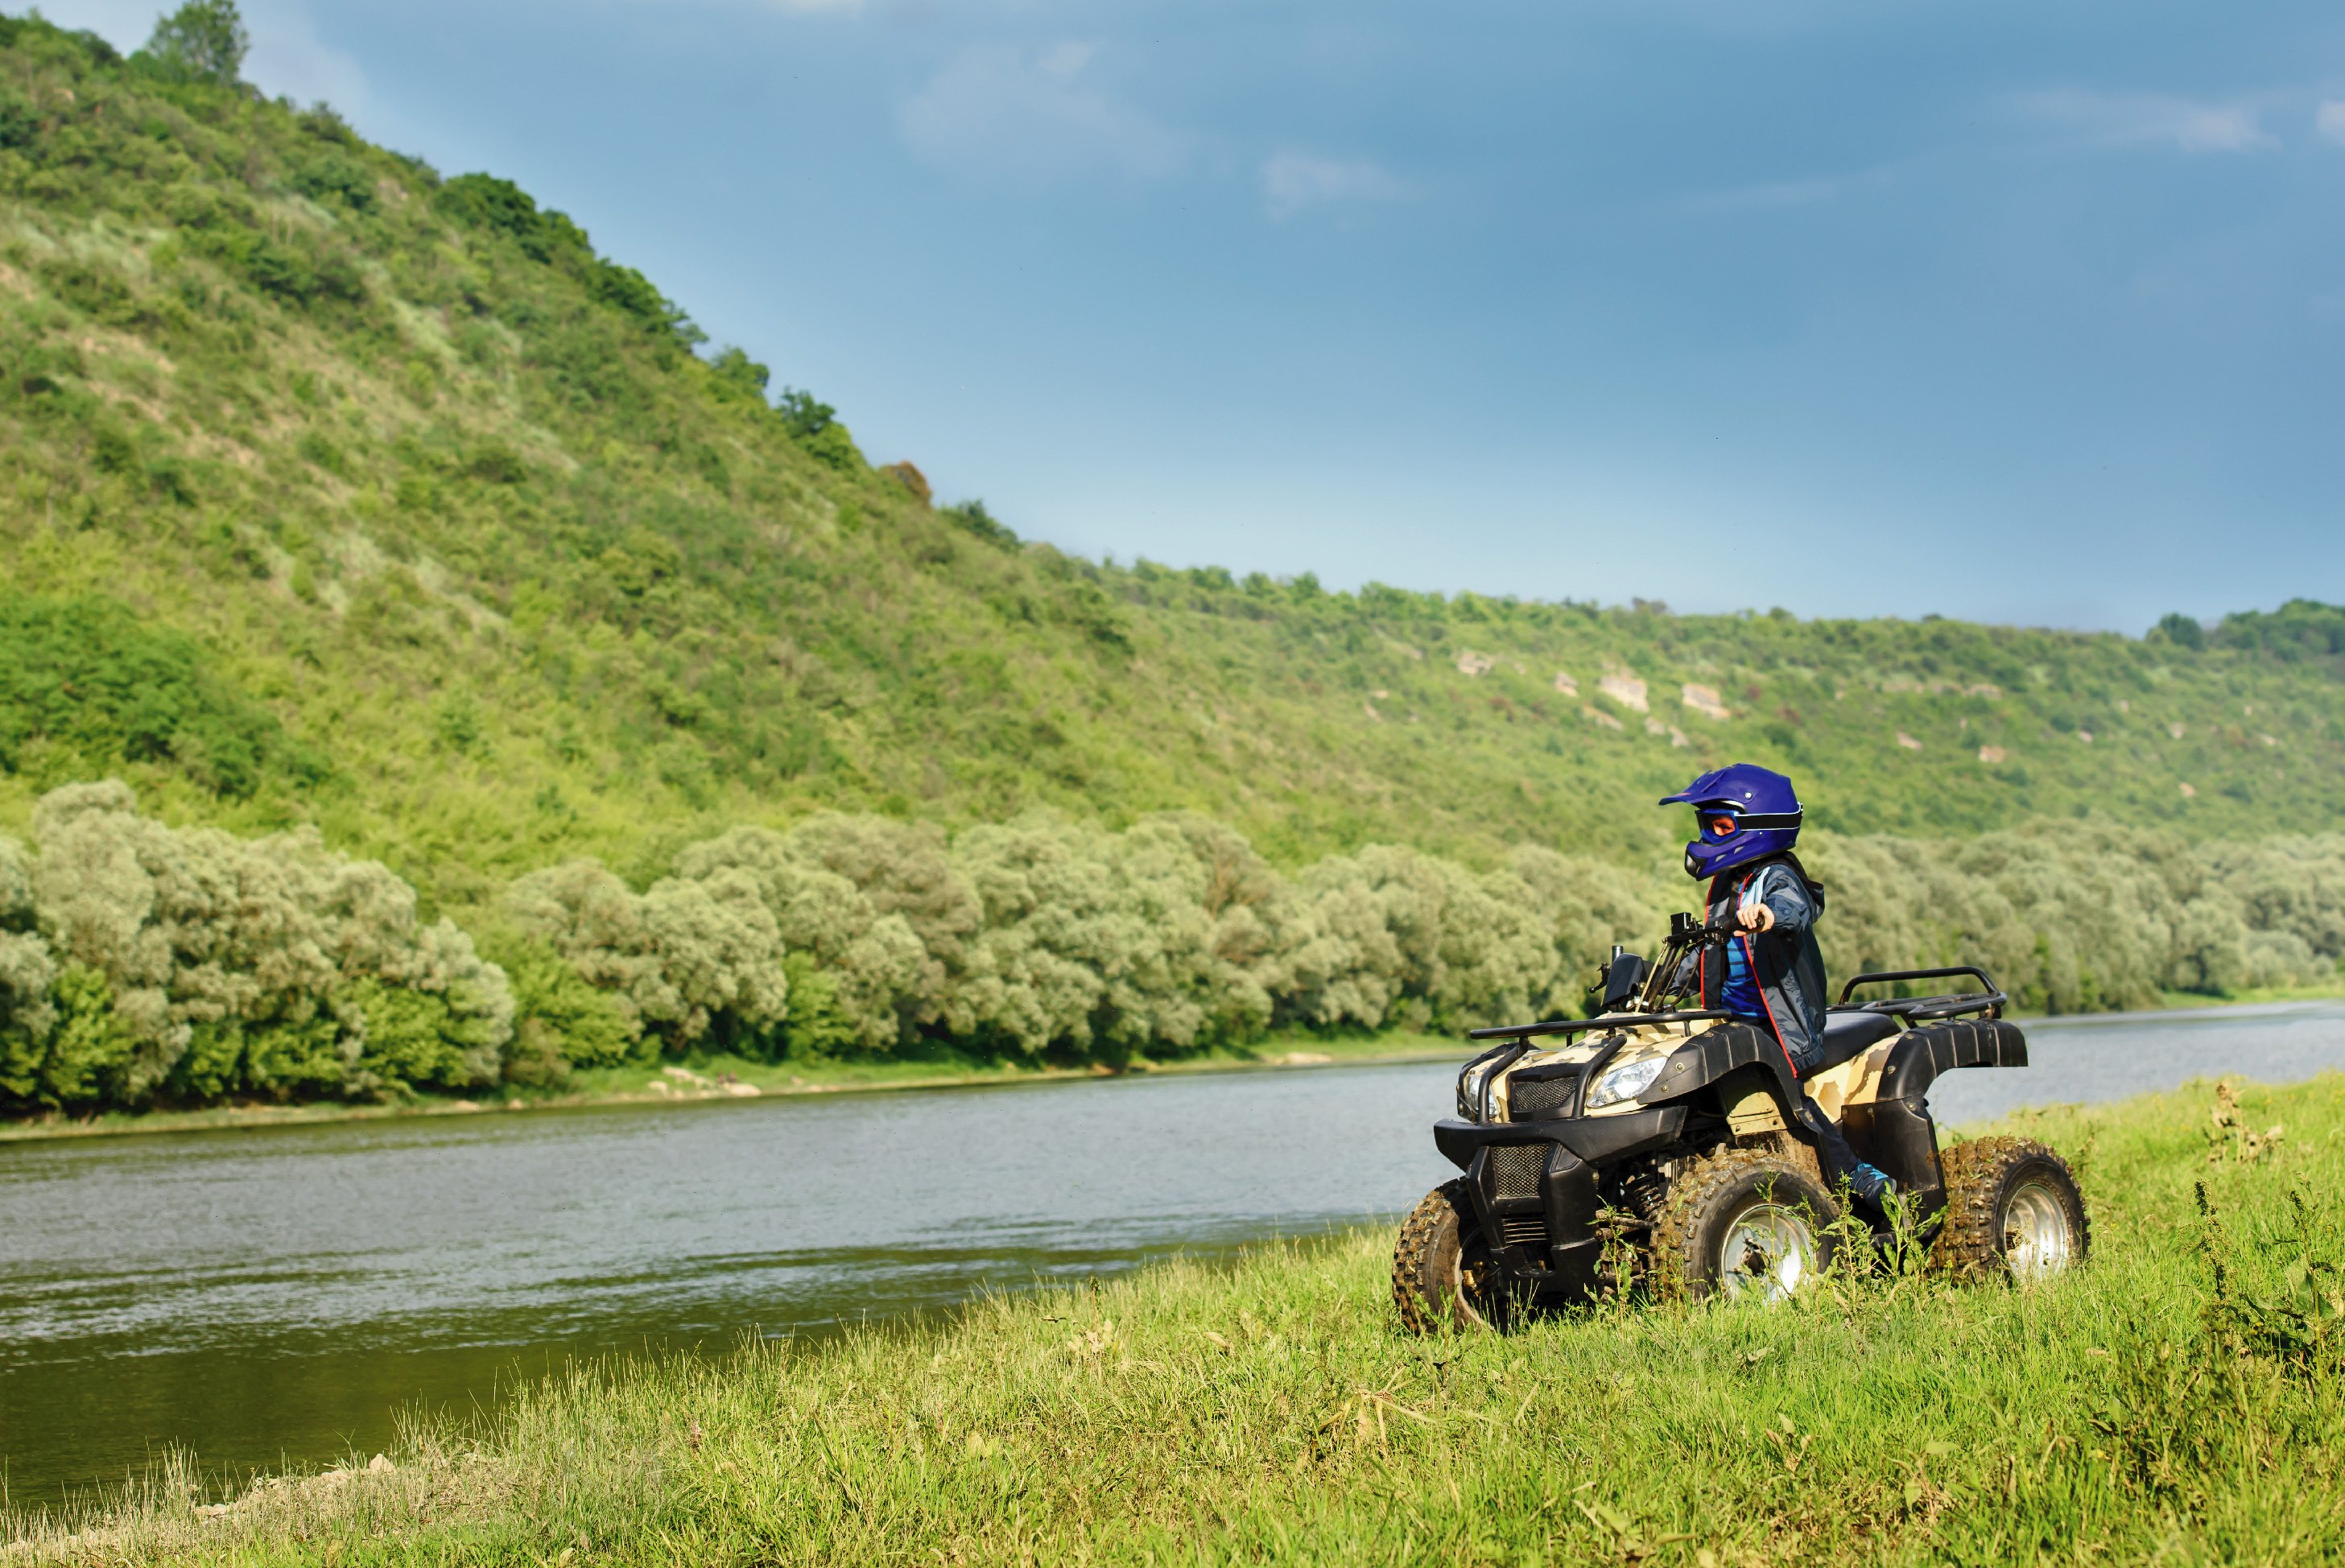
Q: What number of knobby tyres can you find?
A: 3